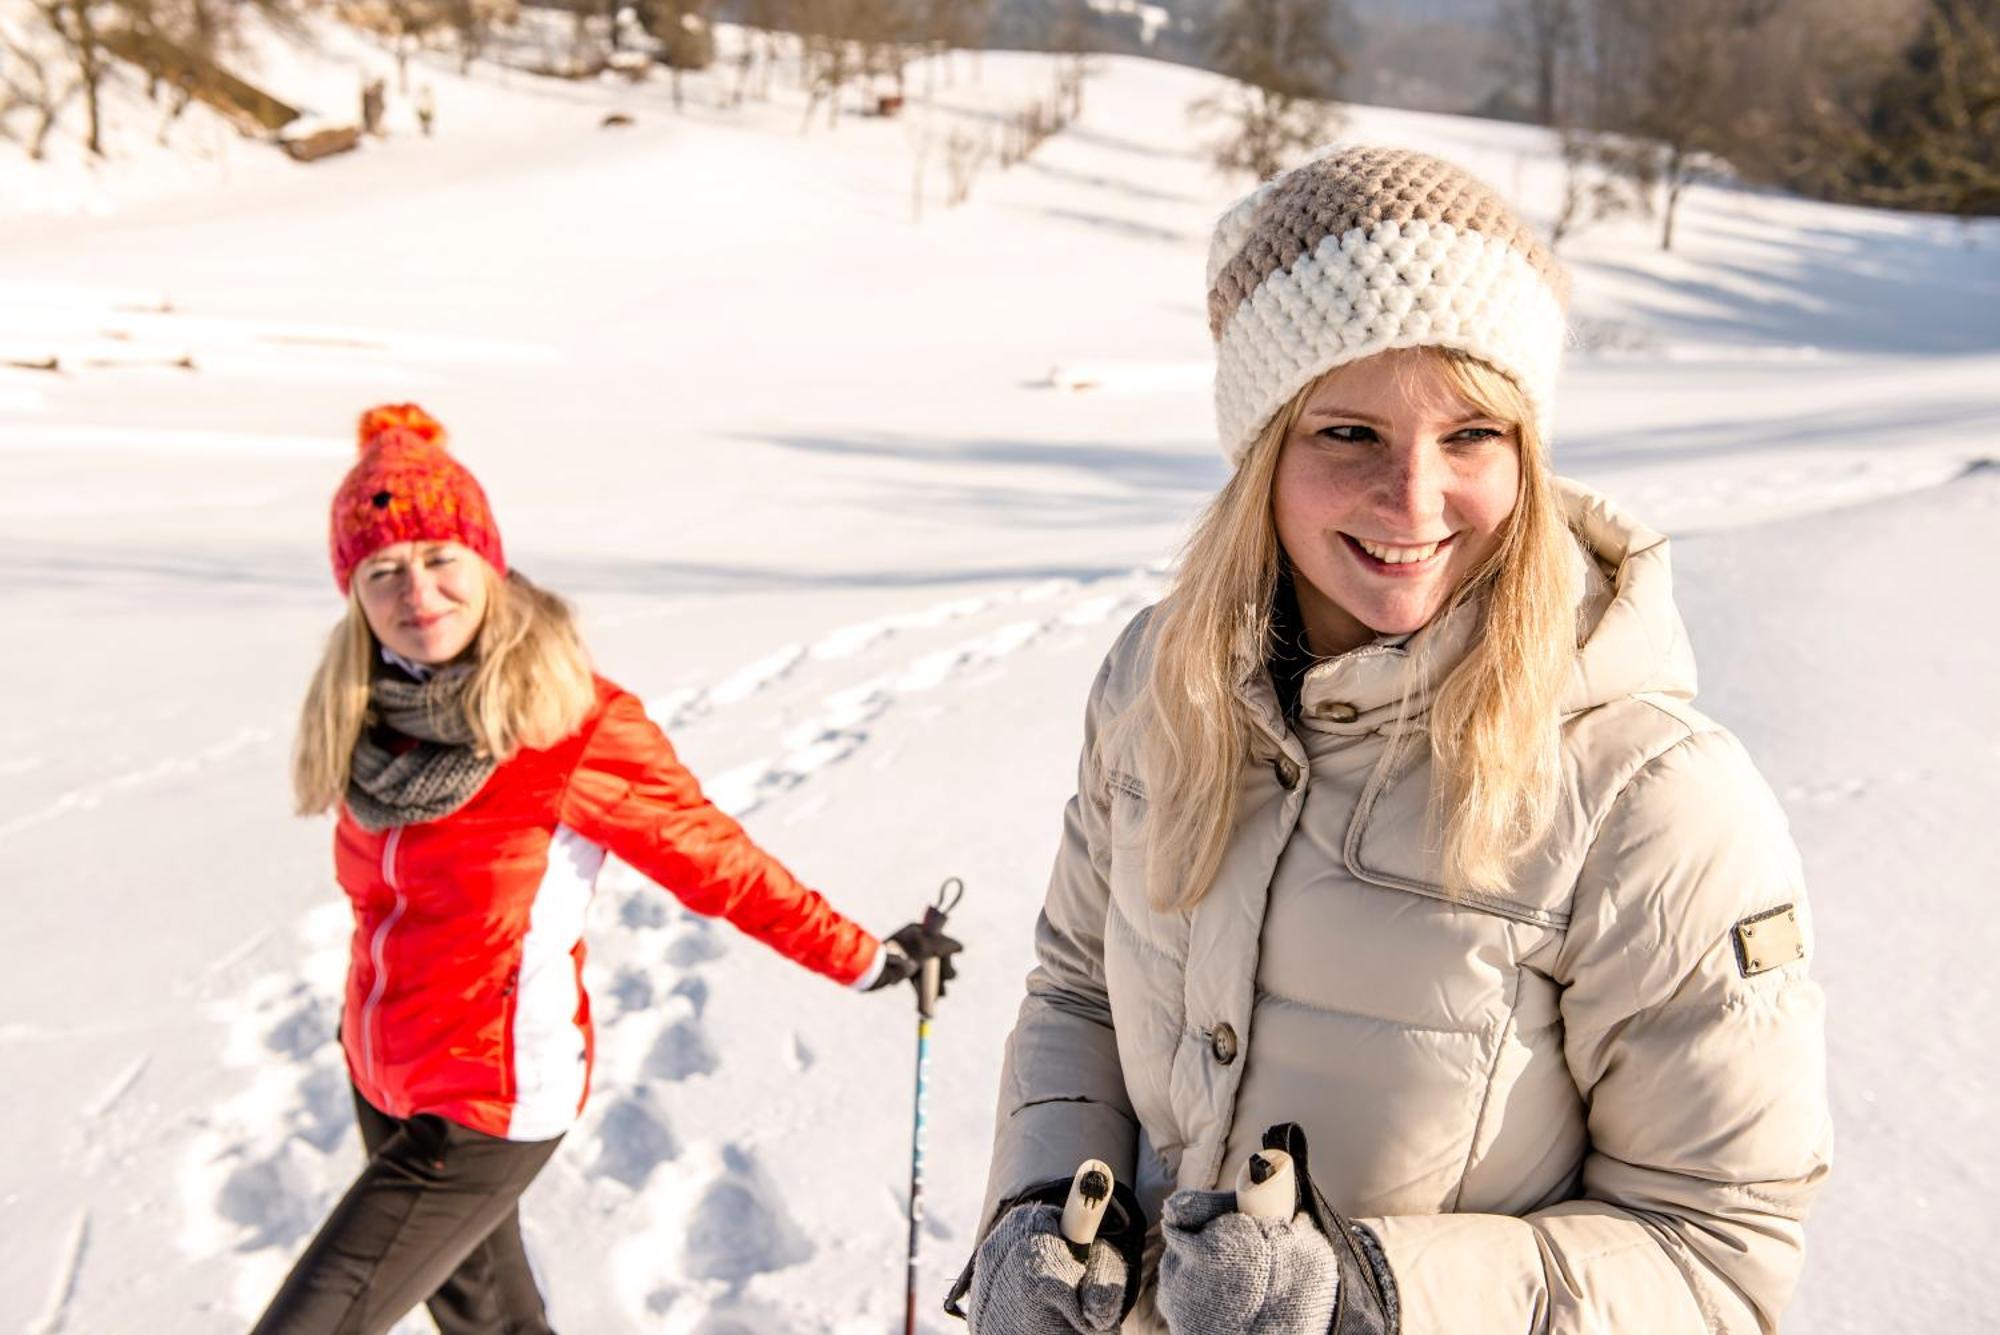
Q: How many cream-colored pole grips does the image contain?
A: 2